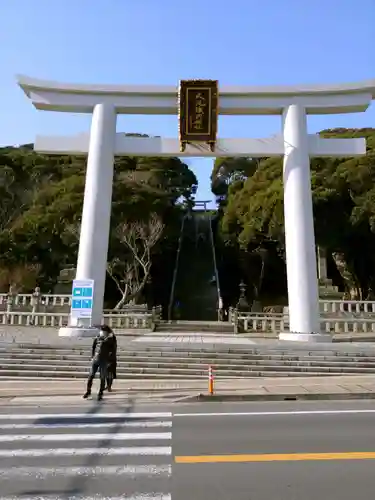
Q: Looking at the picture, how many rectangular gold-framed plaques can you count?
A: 1